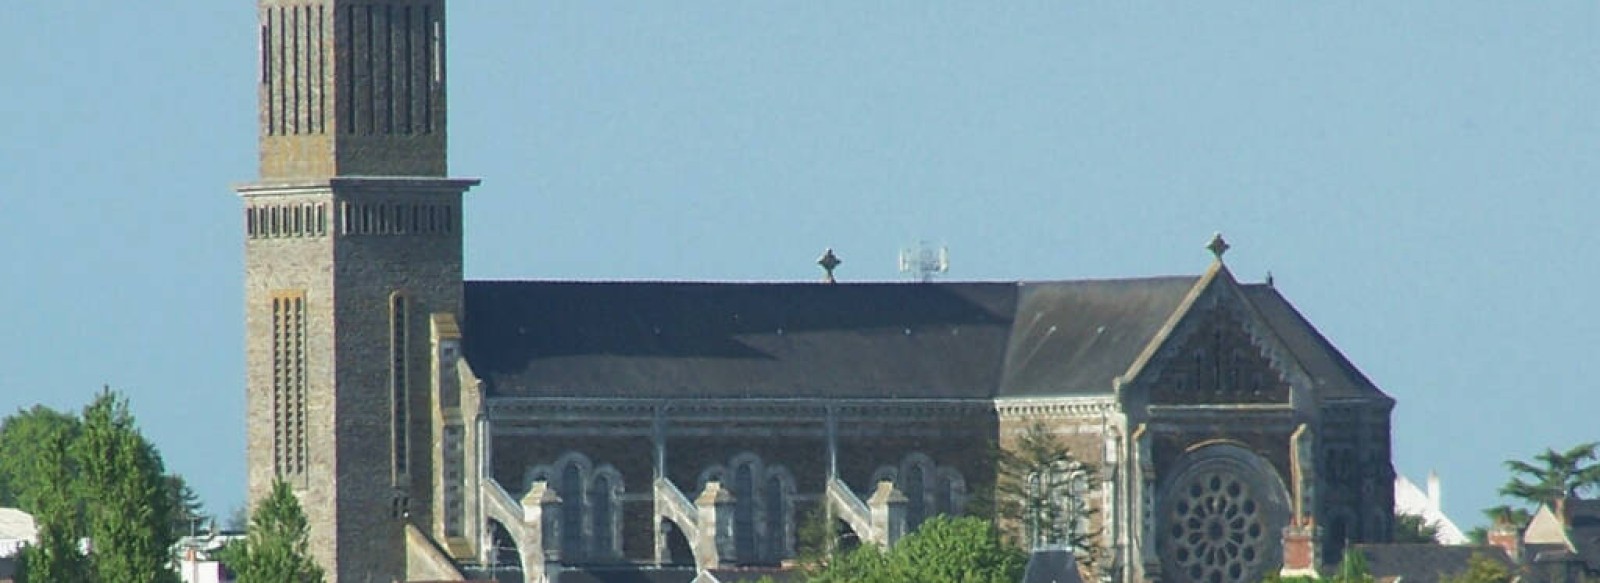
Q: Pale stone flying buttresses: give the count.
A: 3